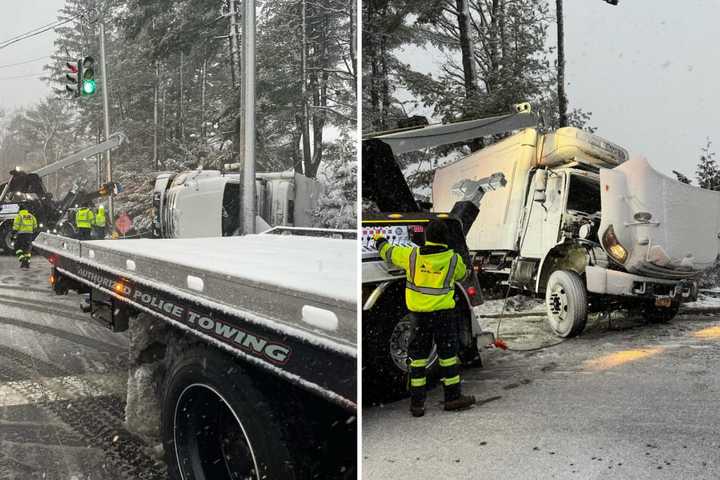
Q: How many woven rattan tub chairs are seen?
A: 0